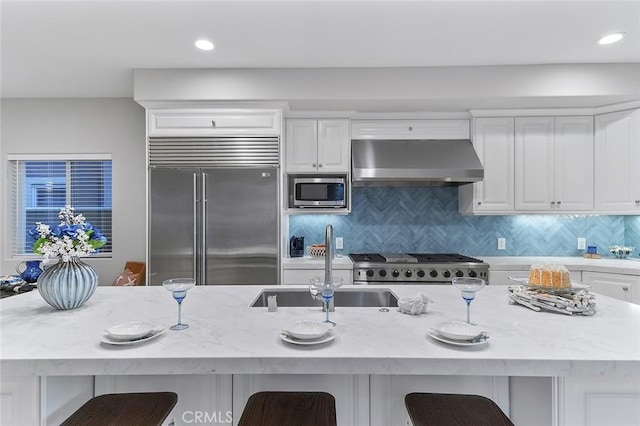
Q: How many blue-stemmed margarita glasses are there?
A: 3